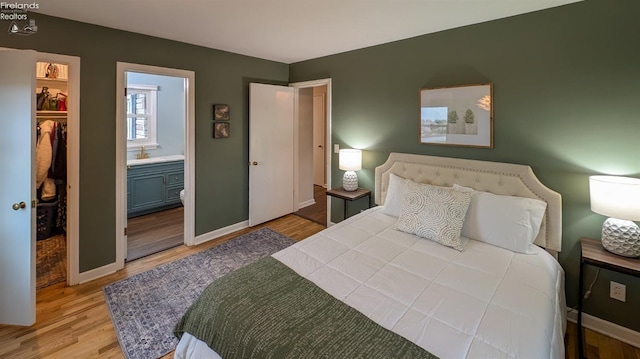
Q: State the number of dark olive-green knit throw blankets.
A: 1